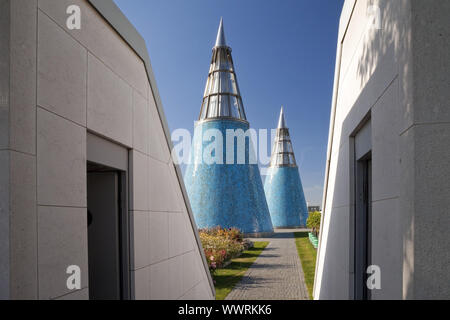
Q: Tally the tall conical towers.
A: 2